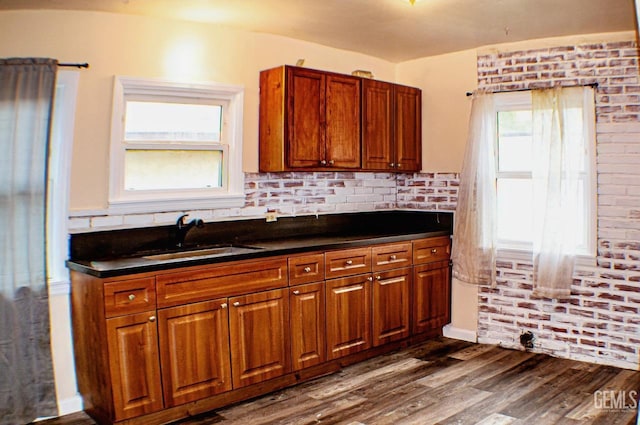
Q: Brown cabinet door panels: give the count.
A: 11